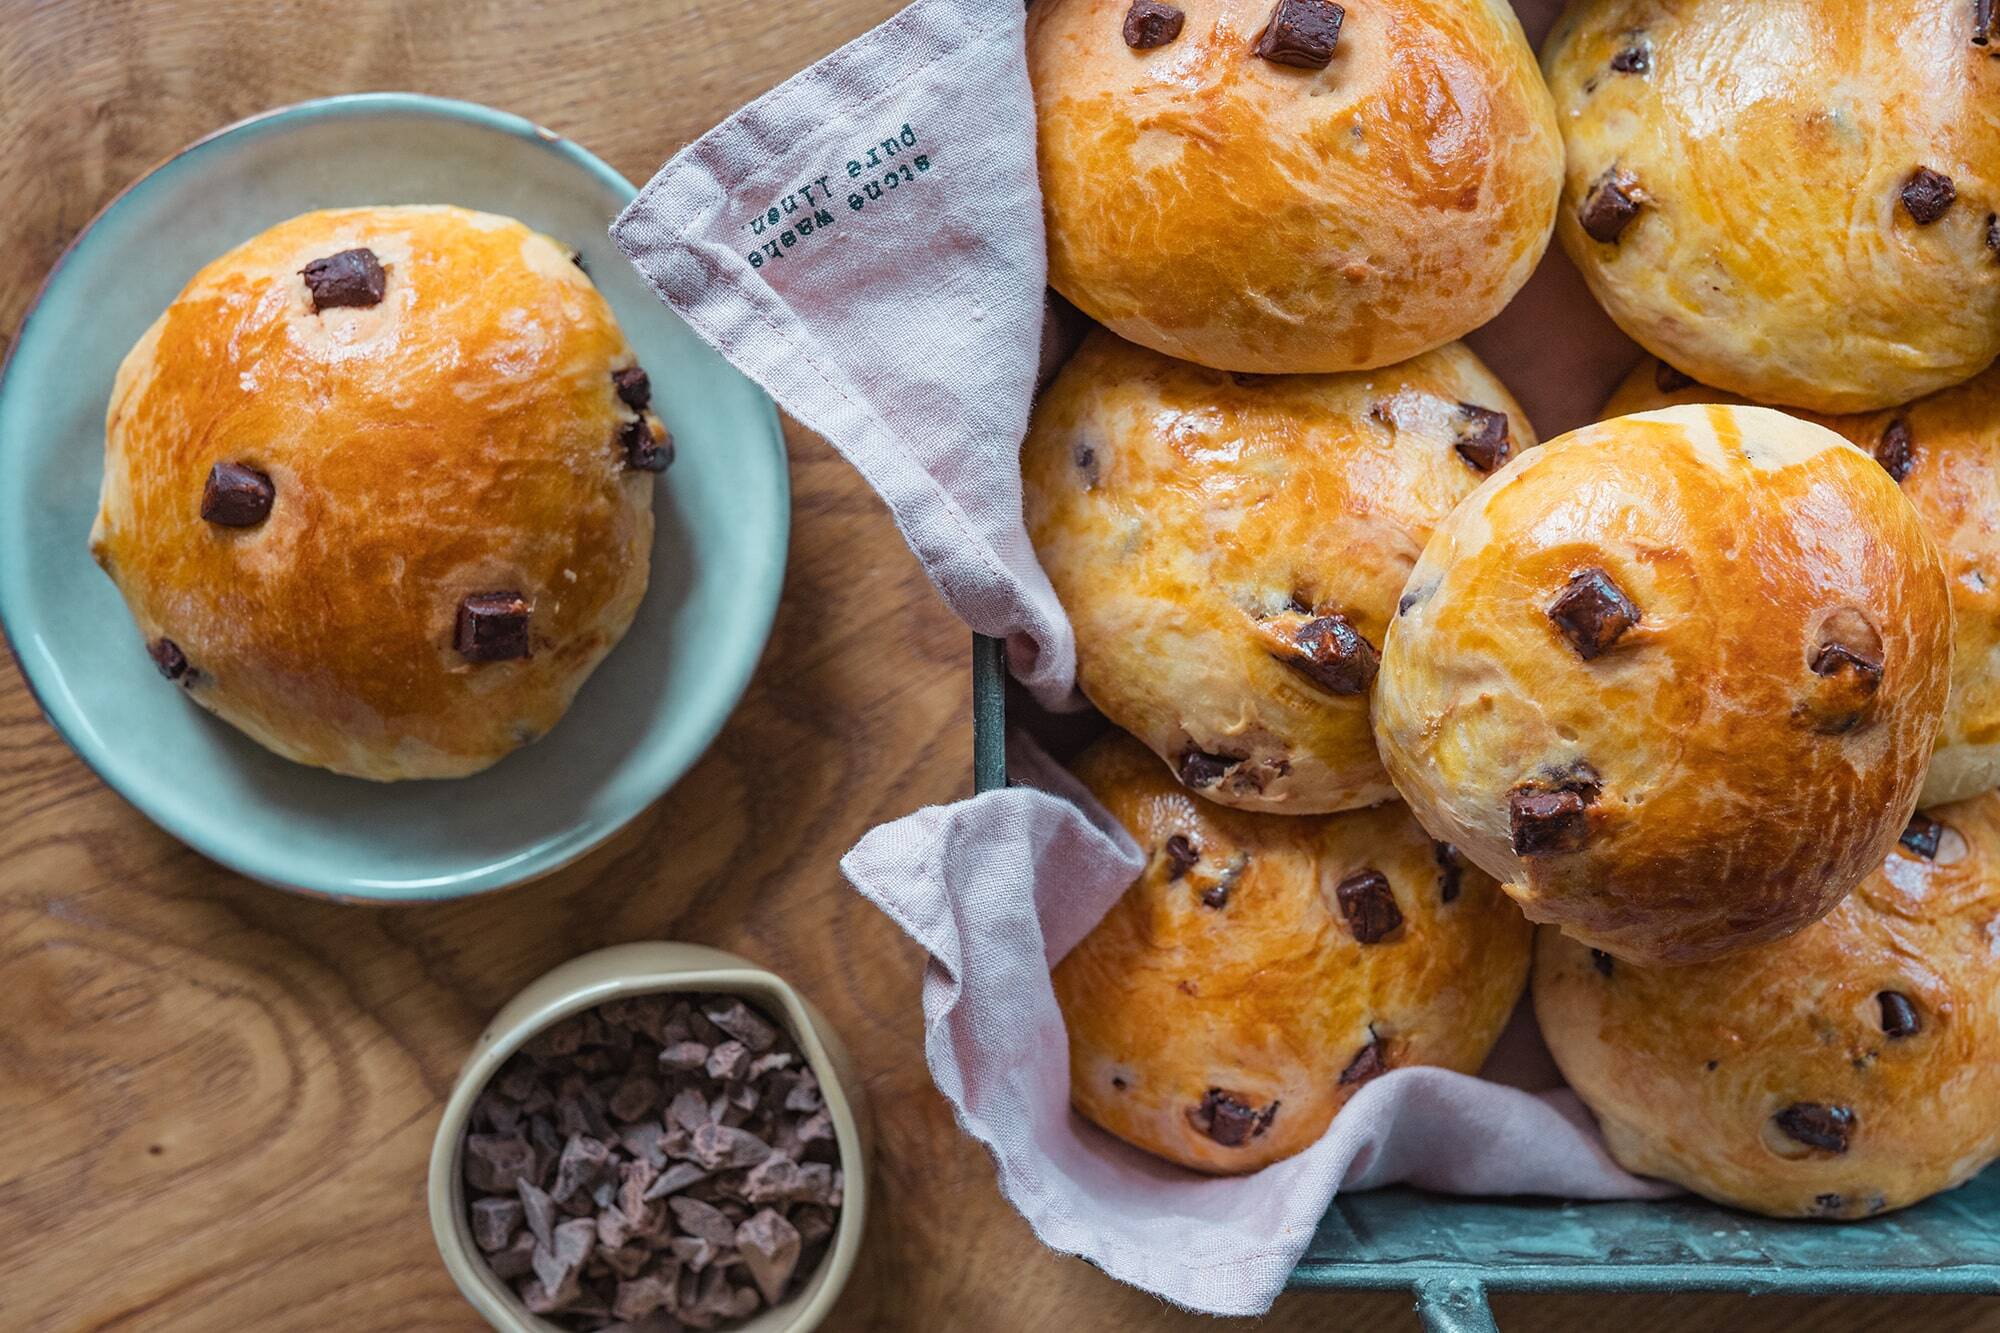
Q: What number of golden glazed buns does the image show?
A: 8